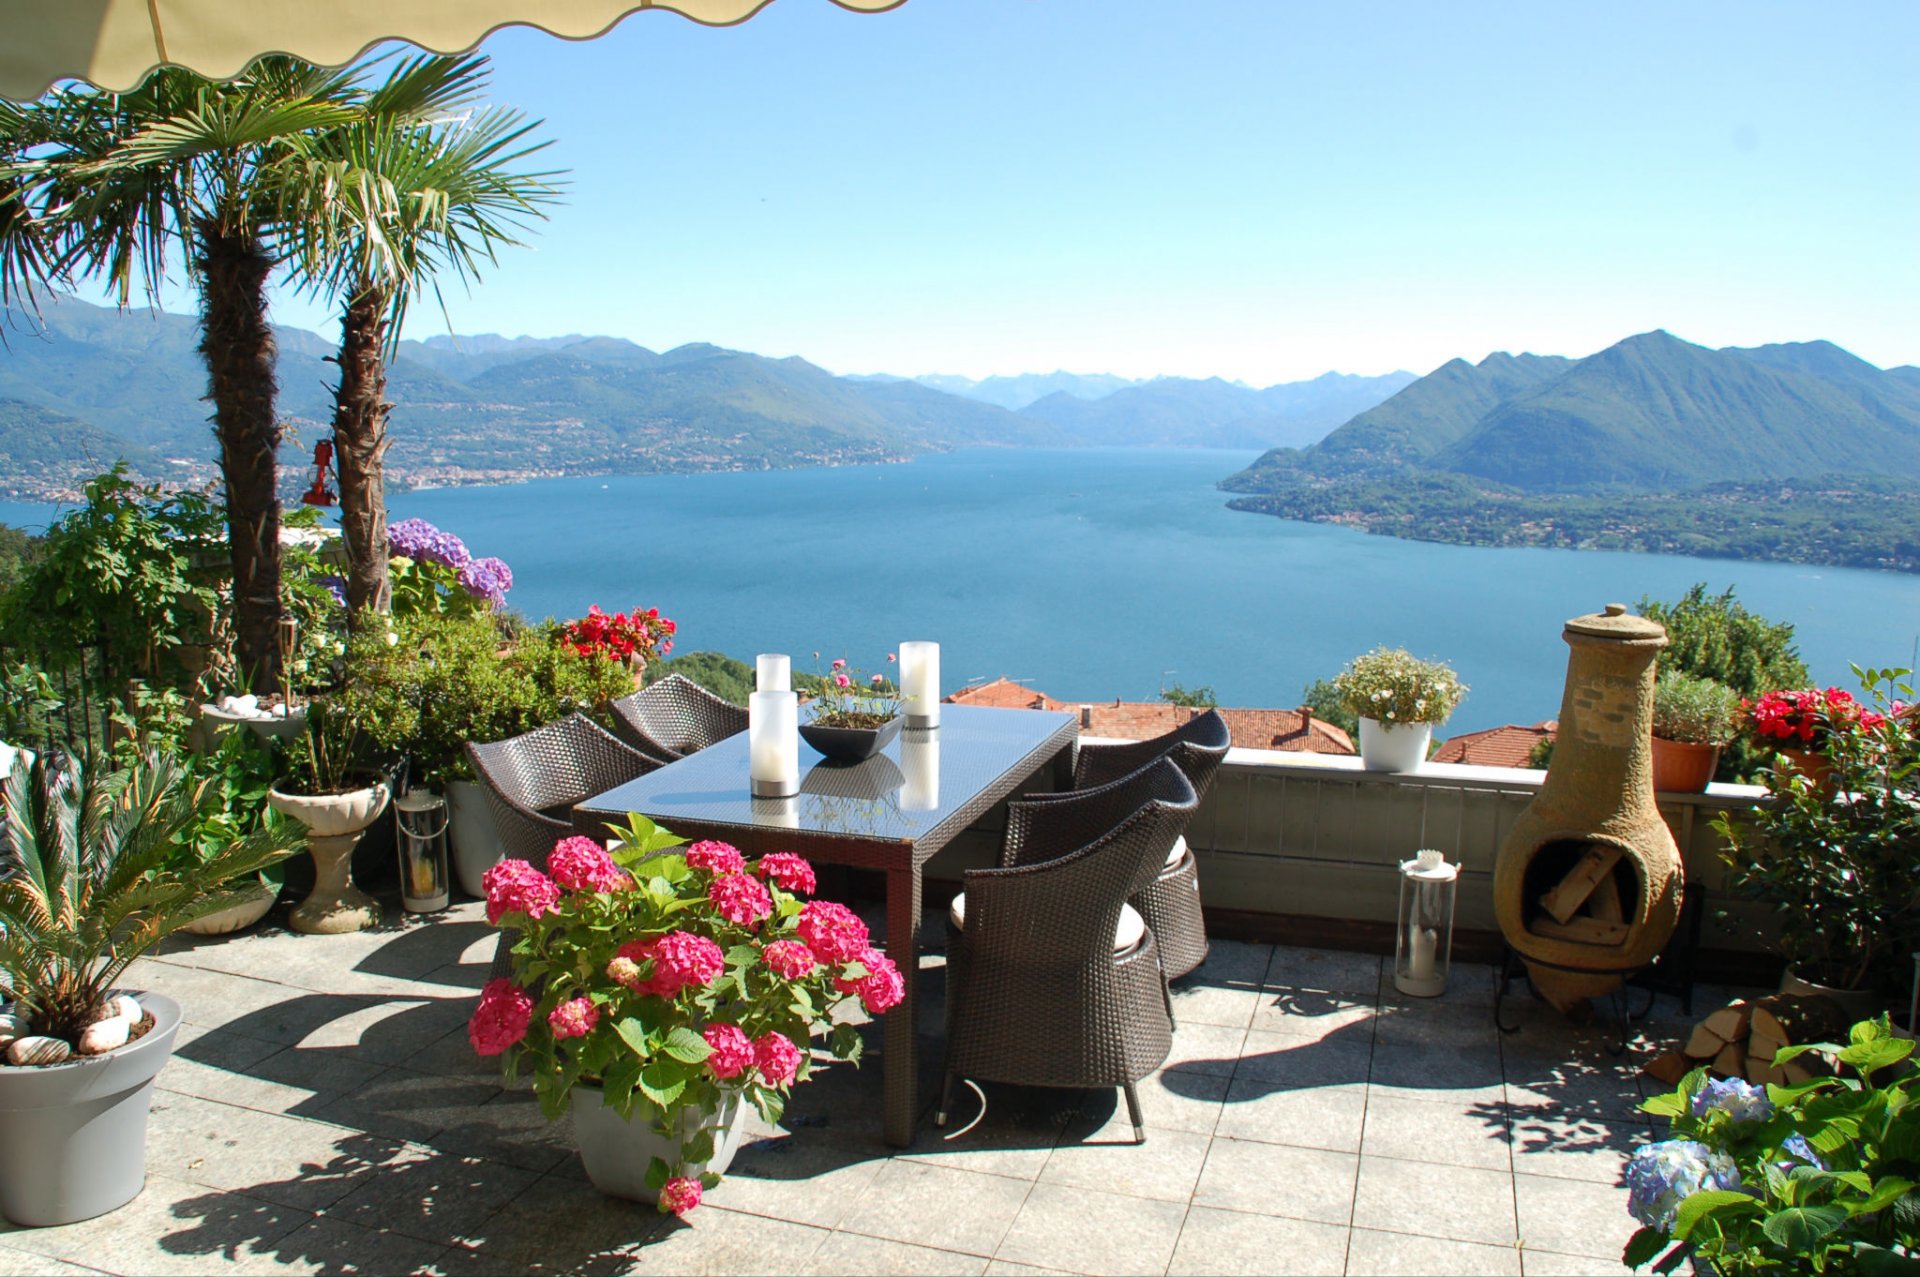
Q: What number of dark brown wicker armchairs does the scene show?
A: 4